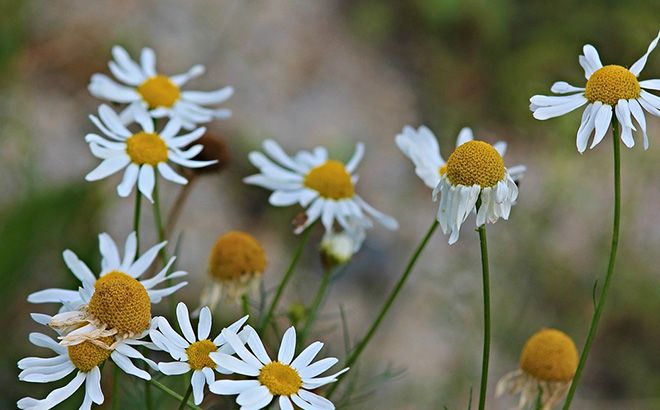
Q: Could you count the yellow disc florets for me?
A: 11